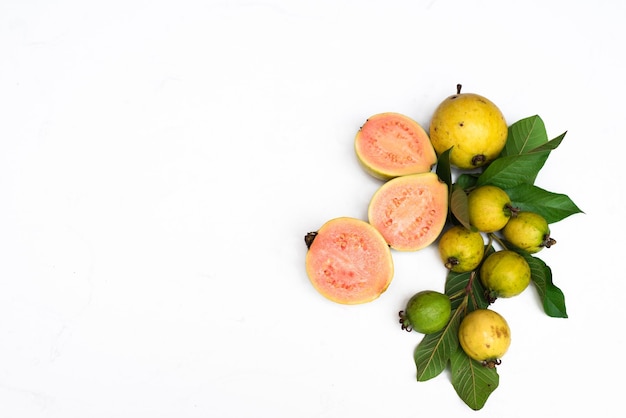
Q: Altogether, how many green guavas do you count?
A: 1